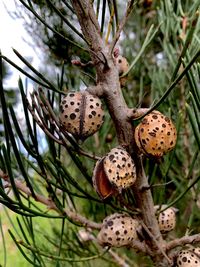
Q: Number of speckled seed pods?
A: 7